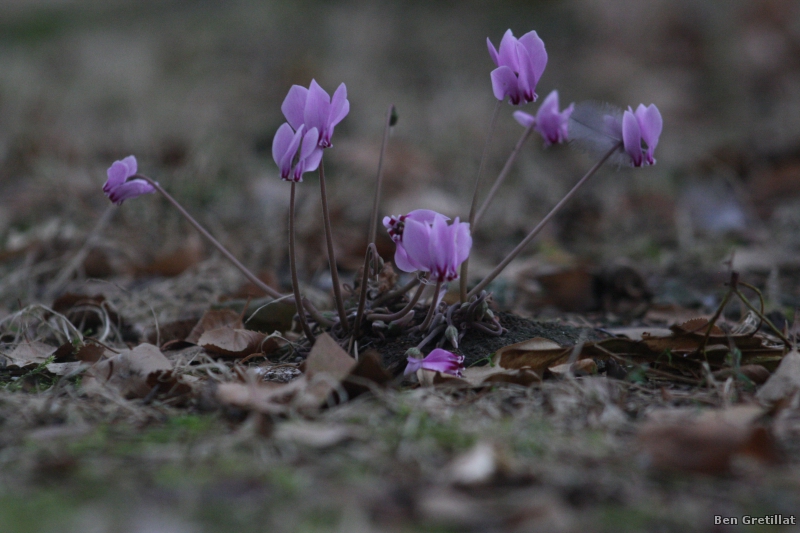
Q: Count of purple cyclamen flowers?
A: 9